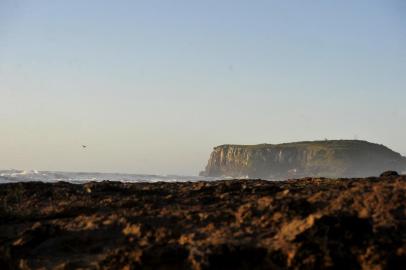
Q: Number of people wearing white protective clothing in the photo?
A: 0